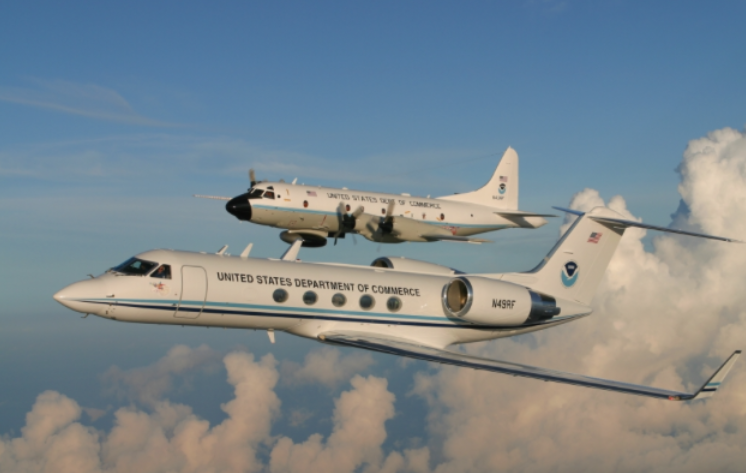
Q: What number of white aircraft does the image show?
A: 2